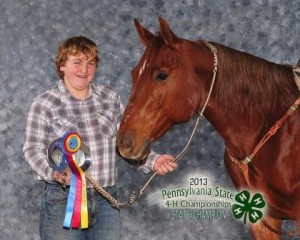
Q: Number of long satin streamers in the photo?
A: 3